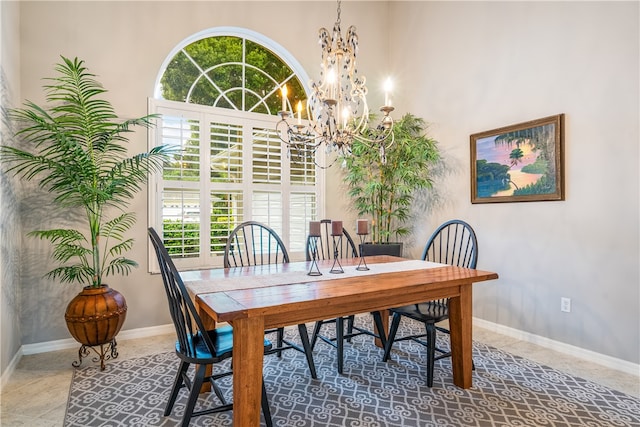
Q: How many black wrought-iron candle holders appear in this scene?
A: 3